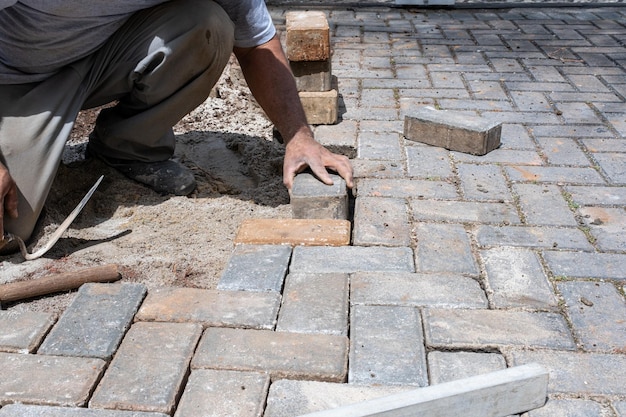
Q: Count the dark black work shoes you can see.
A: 1